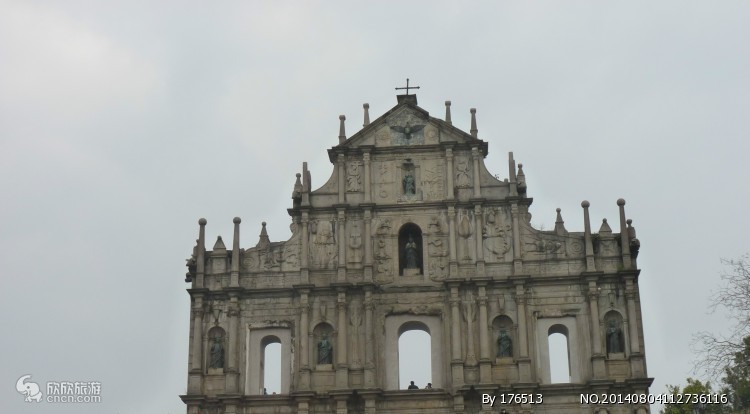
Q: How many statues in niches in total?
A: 6